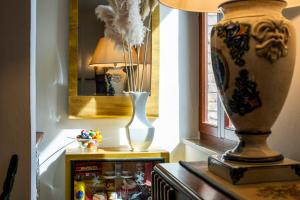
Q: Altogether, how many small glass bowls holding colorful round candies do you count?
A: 1